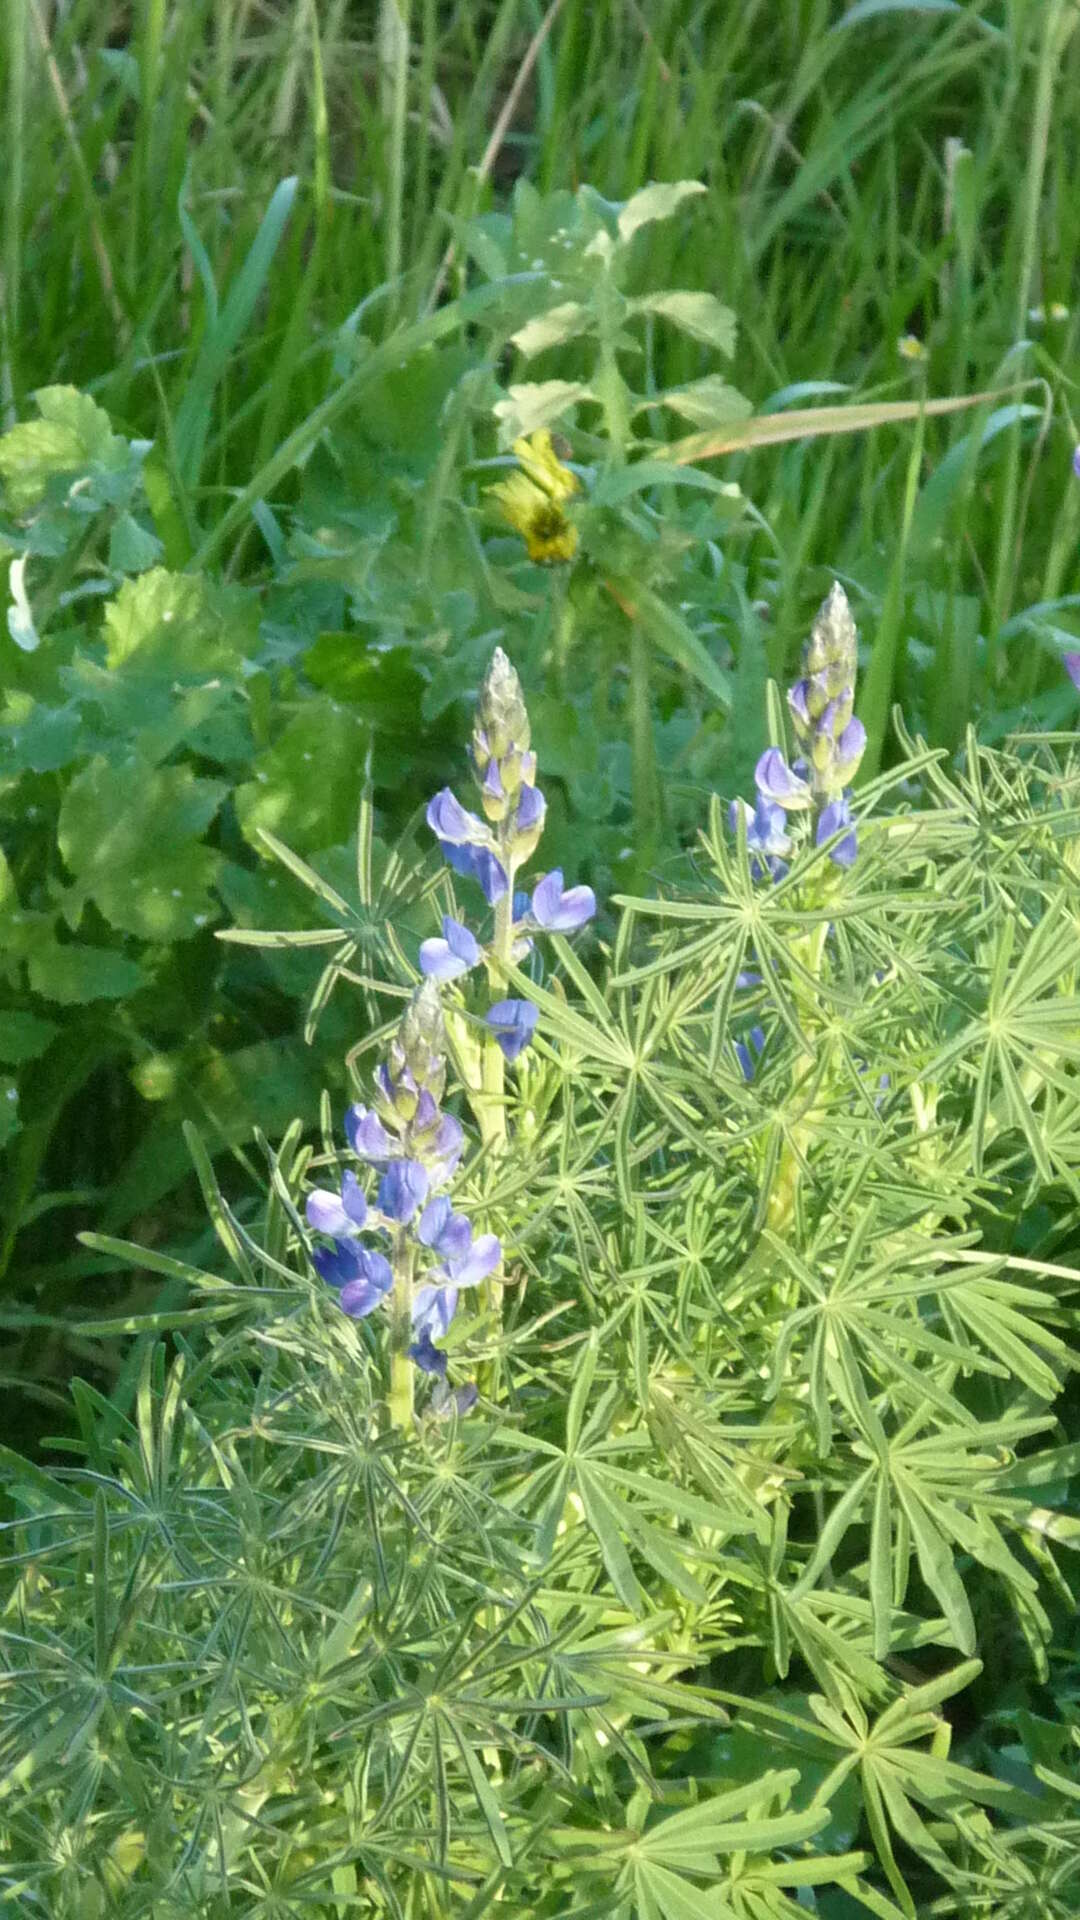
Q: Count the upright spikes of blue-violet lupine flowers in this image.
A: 3